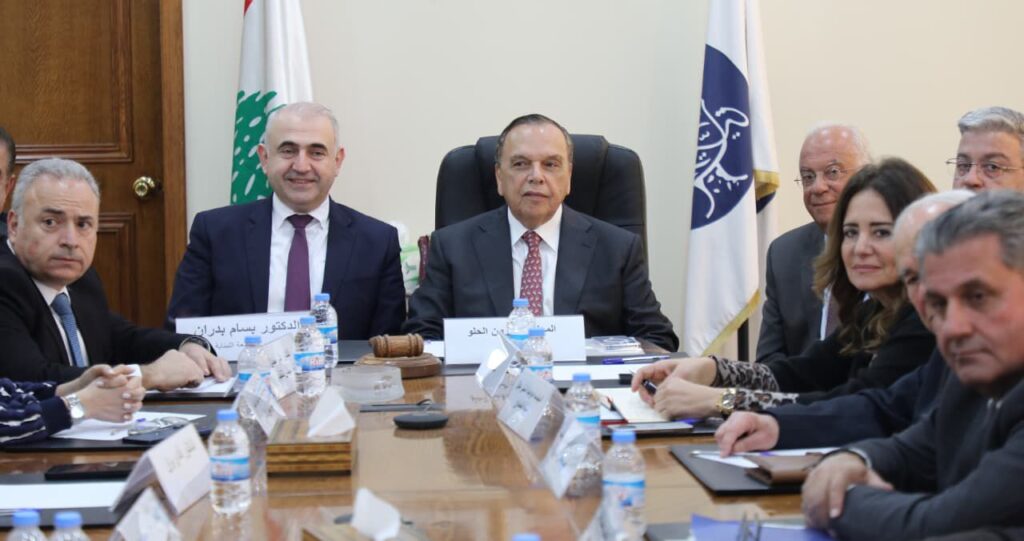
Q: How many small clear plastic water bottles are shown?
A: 11